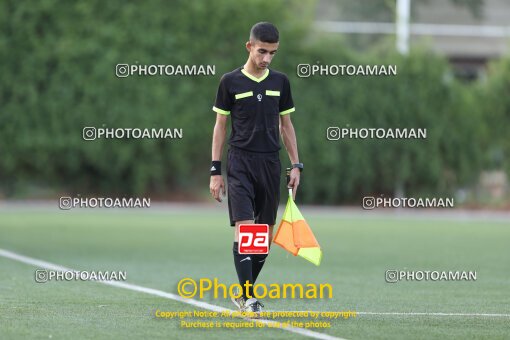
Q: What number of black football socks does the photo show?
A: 2